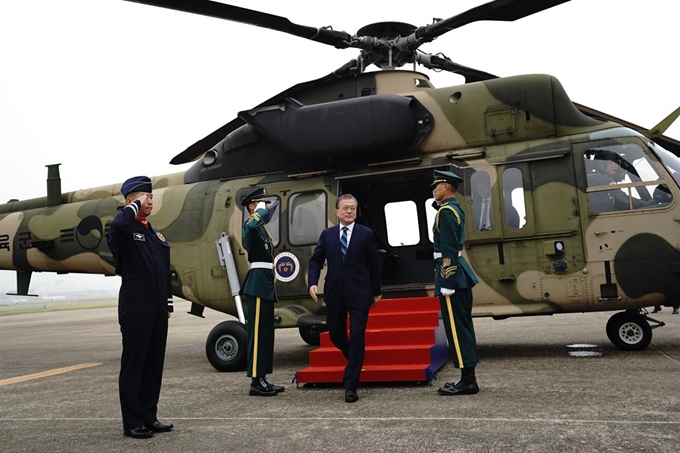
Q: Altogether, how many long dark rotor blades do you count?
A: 4